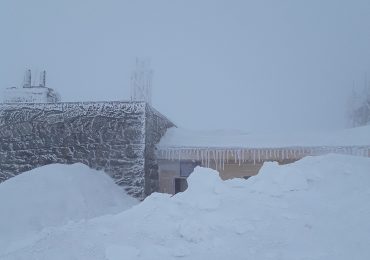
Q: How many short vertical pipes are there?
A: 2